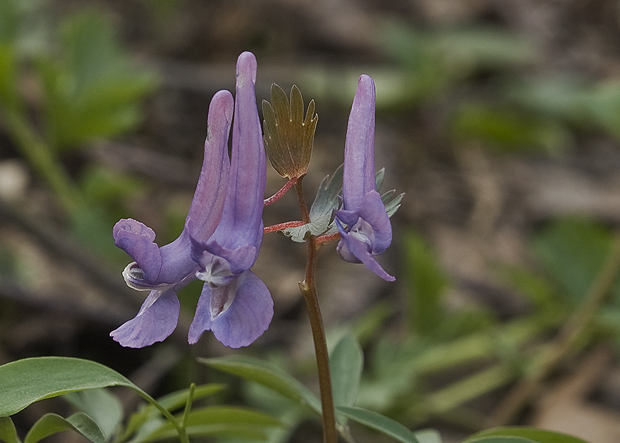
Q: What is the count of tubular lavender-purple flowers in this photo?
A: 3